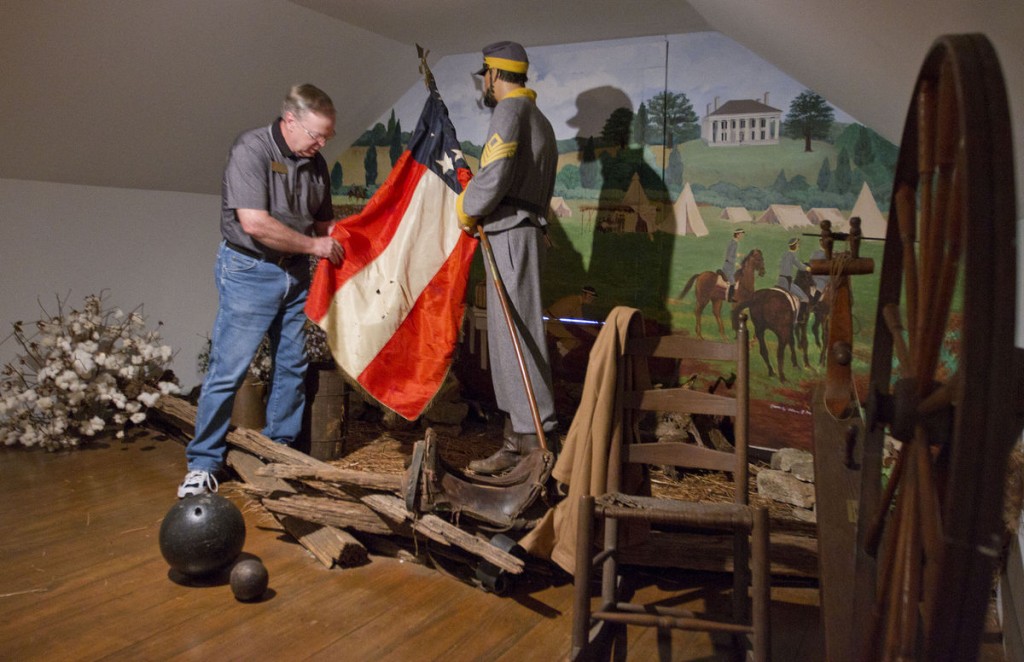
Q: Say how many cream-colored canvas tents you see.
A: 7